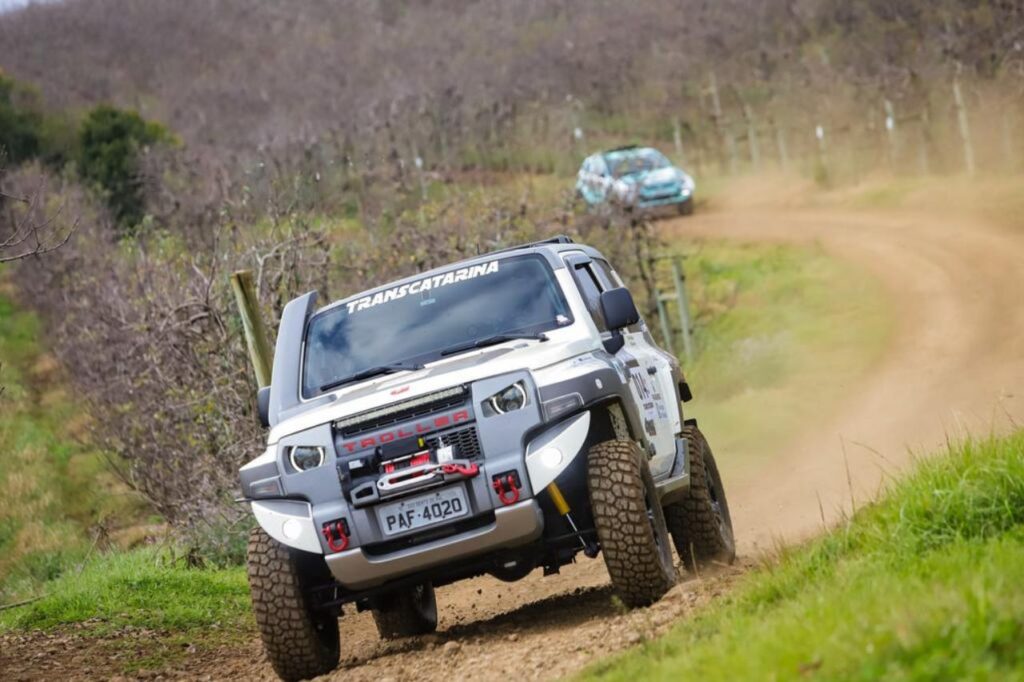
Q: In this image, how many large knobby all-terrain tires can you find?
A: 4